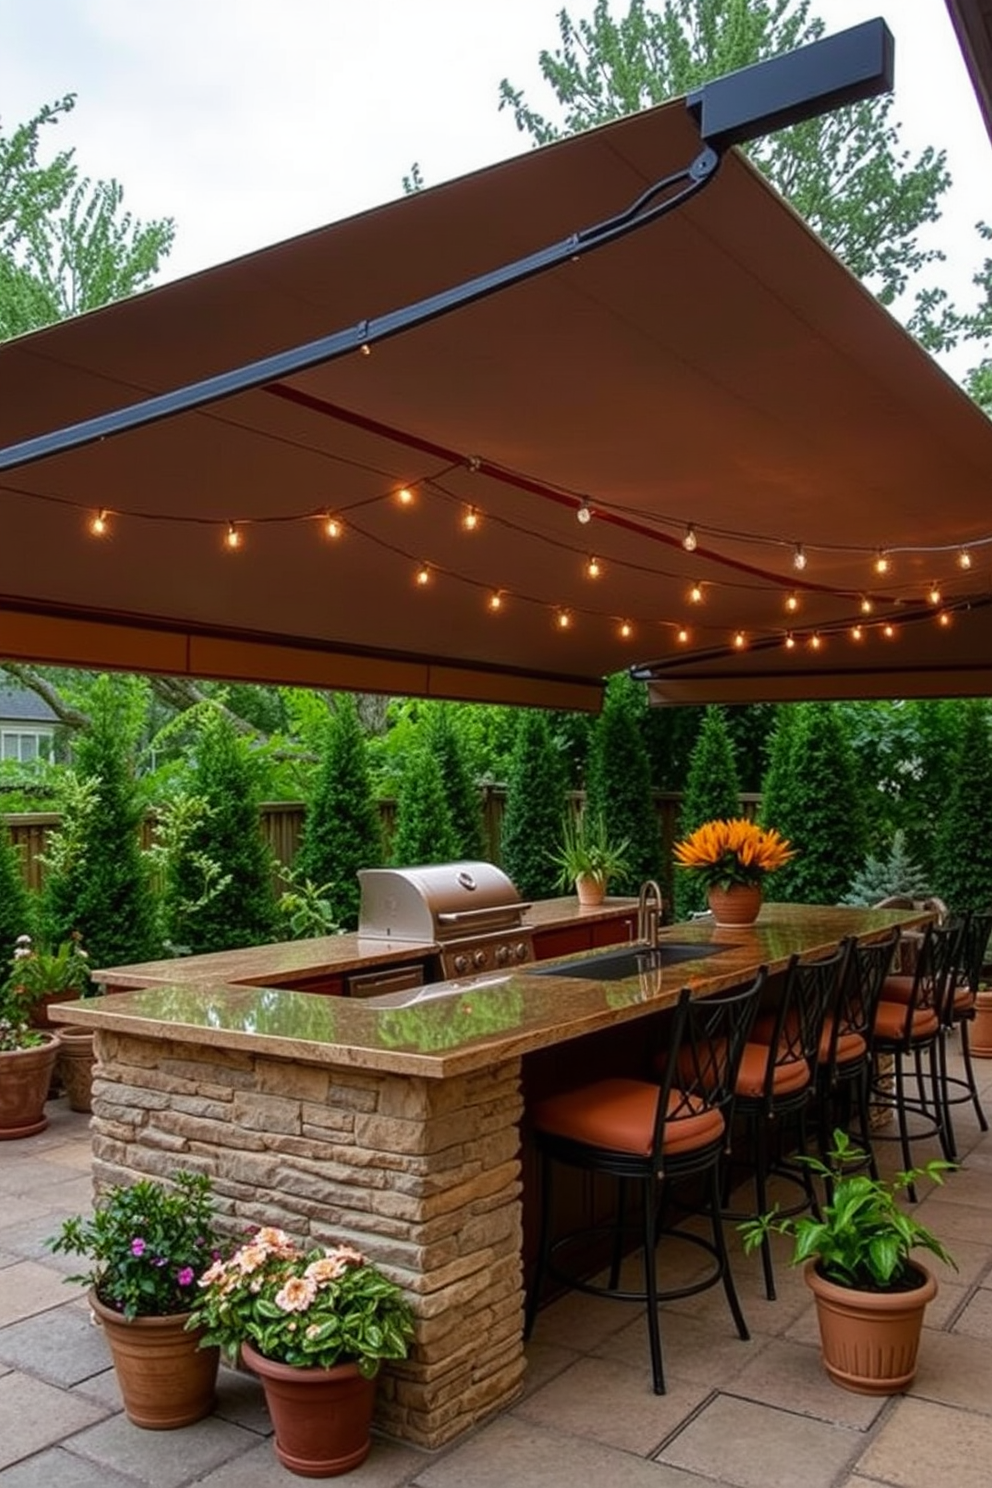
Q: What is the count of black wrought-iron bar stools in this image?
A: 5